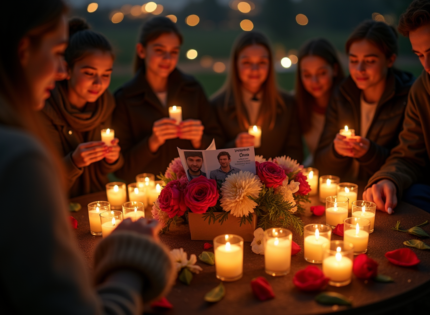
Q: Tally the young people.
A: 7